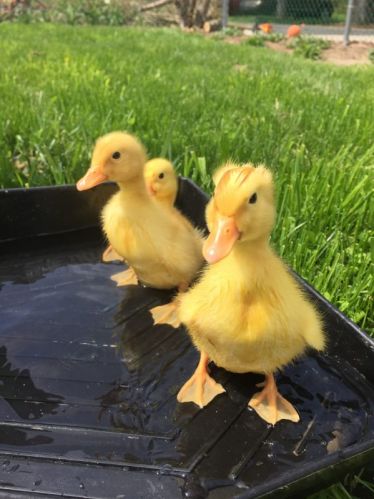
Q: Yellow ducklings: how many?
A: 3